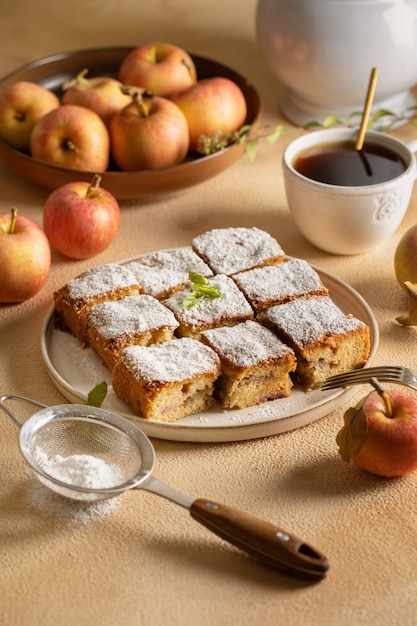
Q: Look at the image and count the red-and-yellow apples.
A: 10